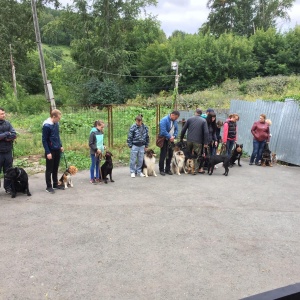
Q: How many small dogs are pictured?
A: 1